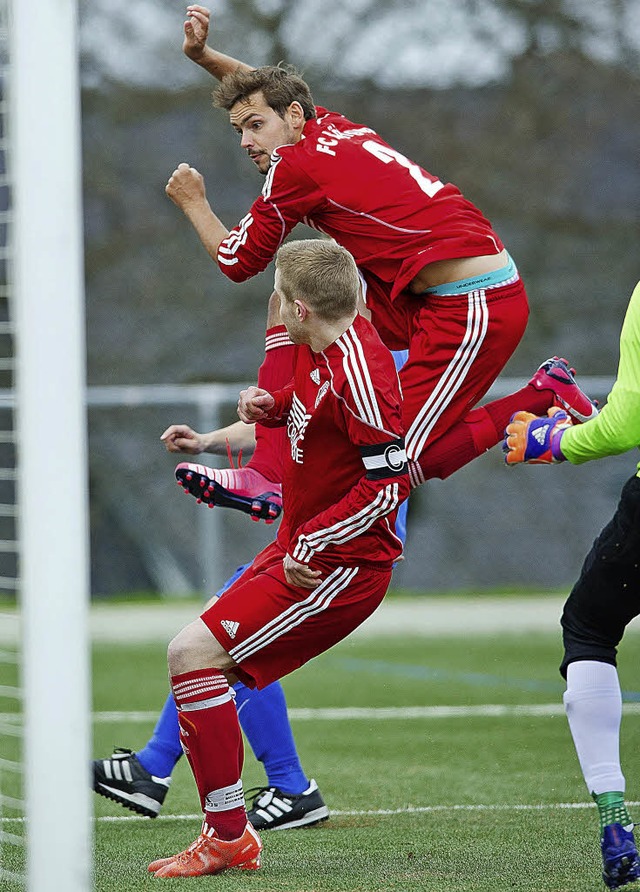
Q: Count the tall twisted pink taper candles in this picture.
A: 0